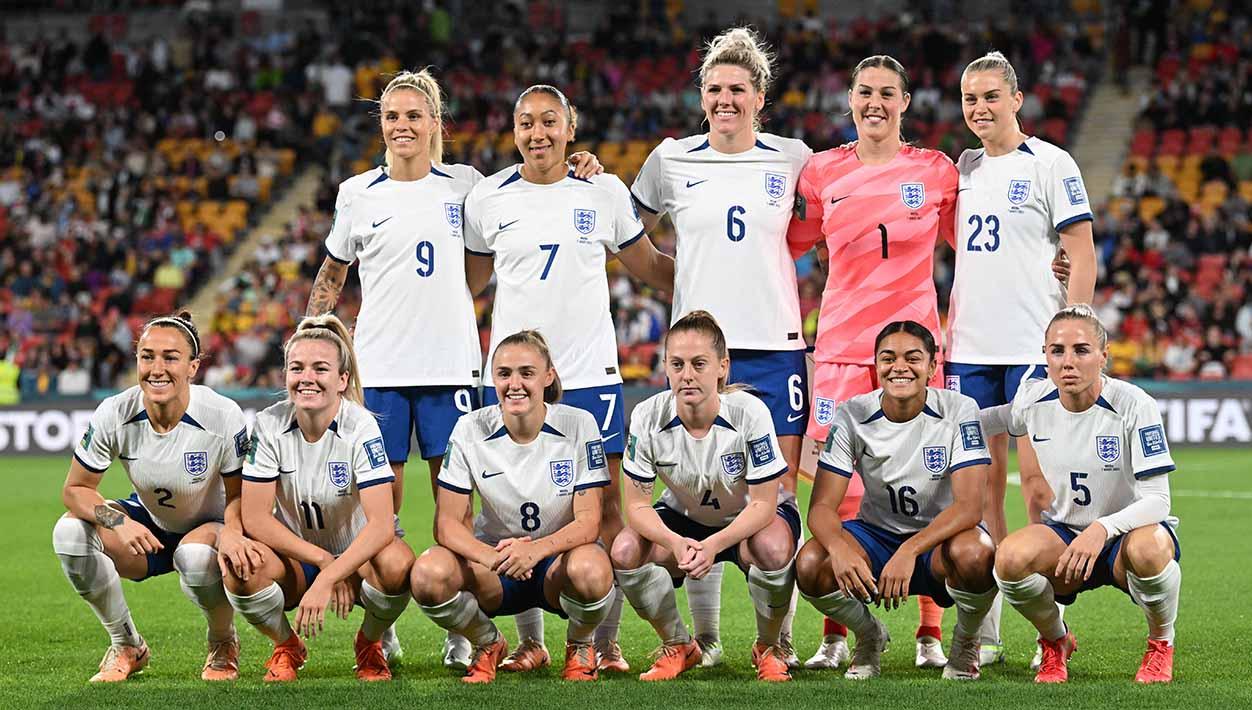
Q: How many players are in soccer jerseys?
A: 11